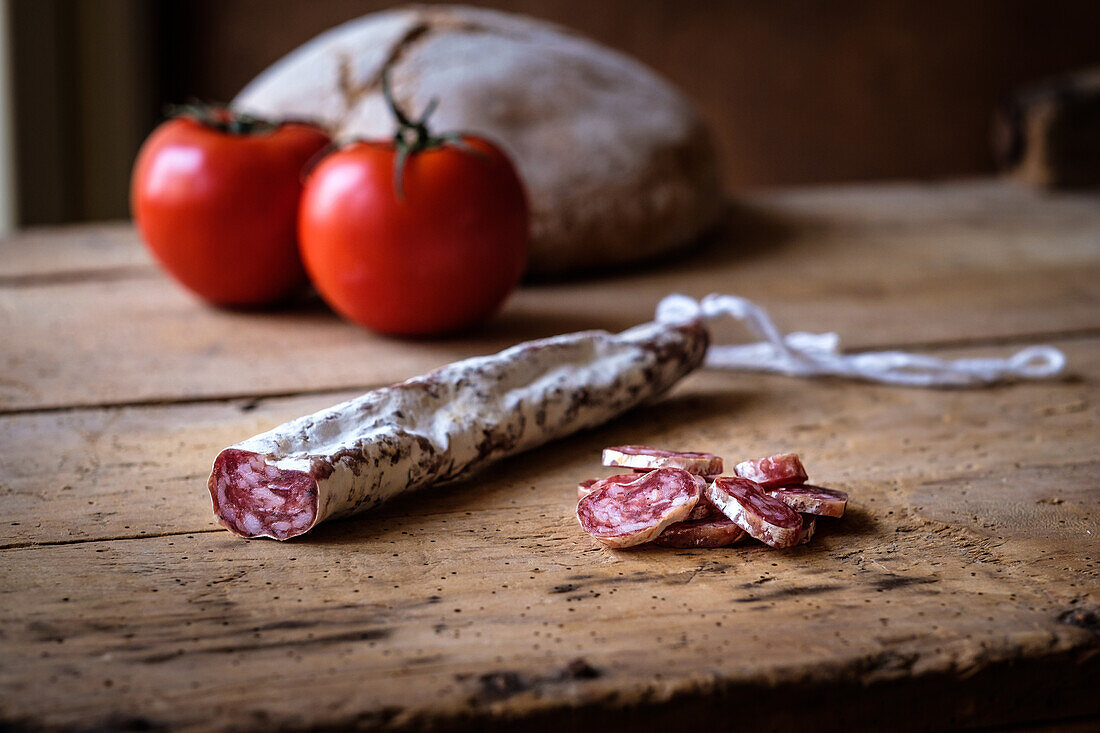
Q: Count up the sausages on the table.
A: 1